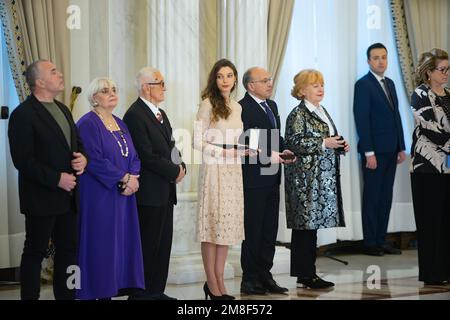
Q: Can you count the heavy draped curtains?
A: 3